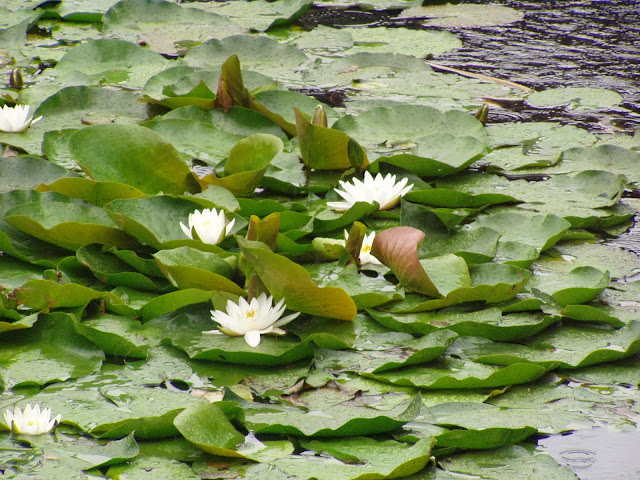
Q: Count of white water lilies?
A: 6